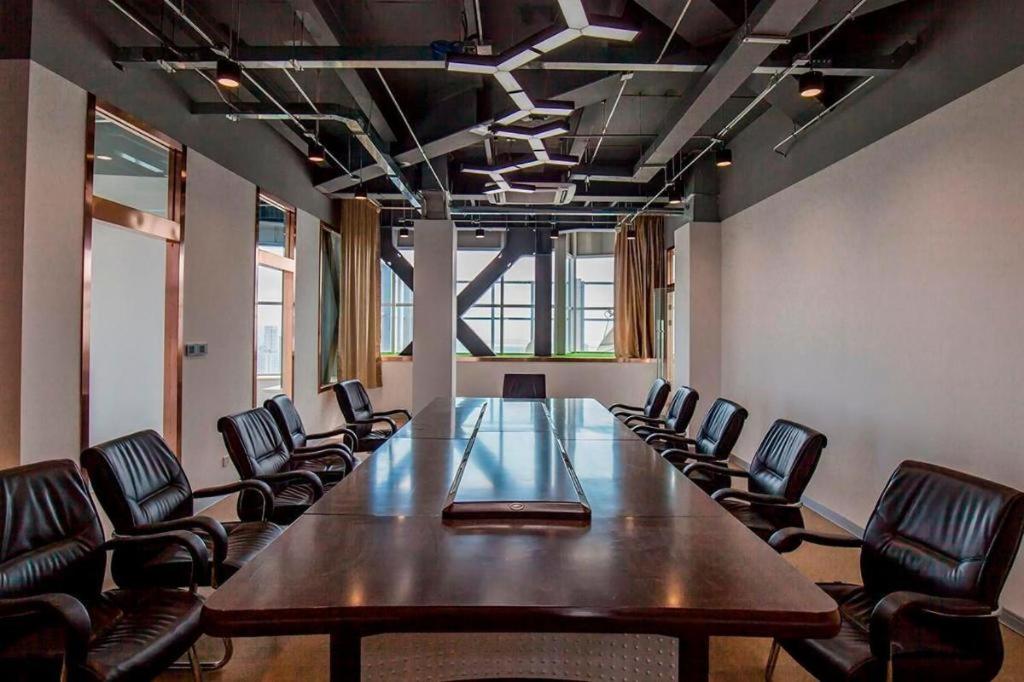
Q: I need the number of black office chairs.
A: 11